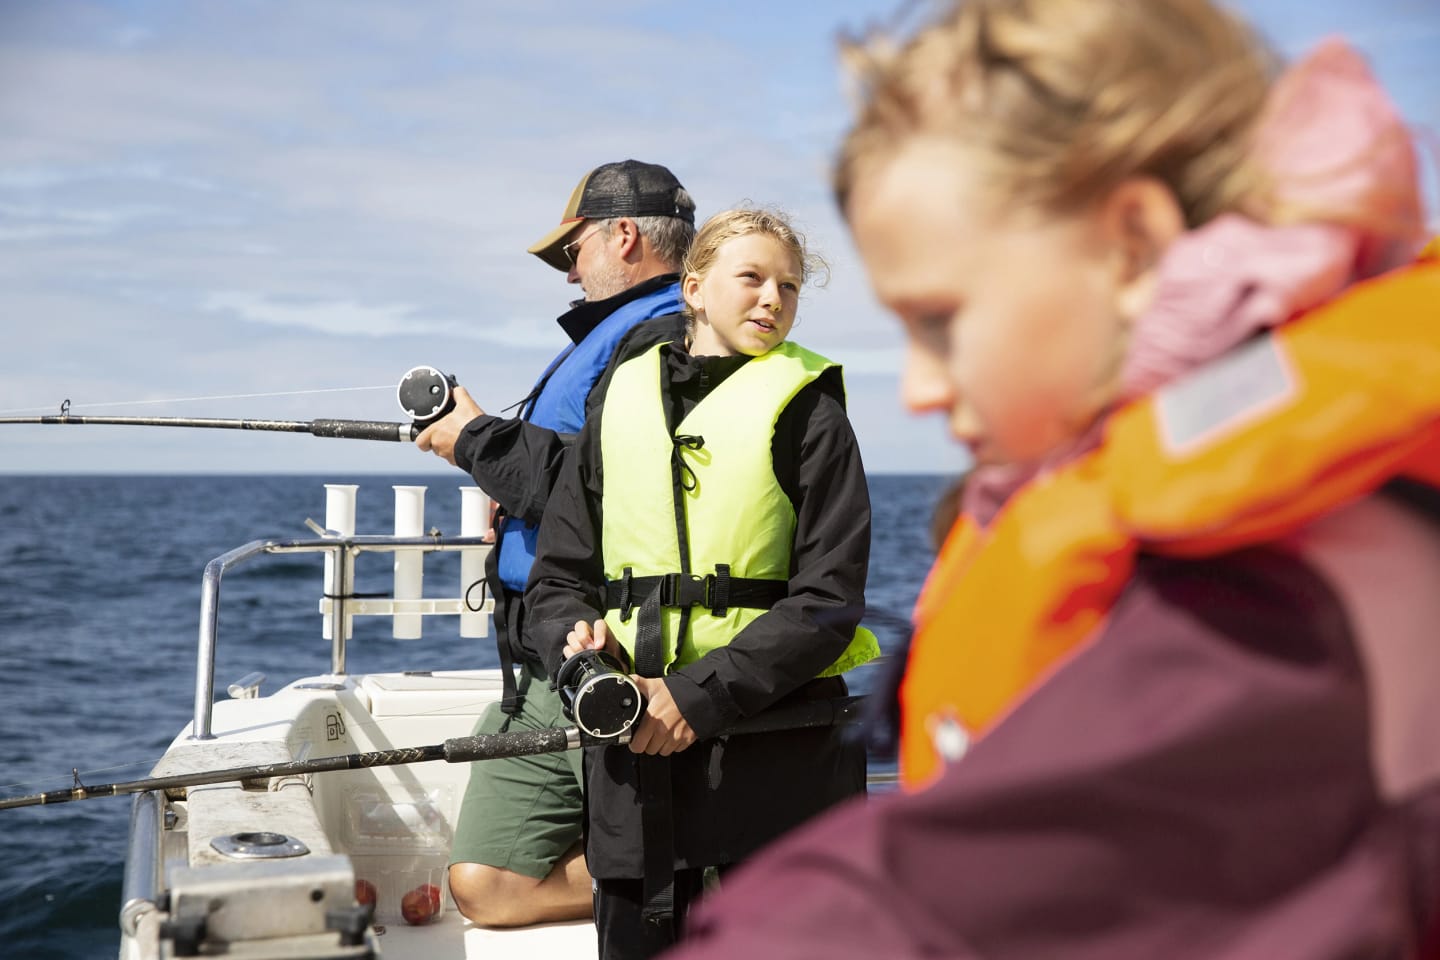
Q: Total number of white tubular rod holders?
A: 3